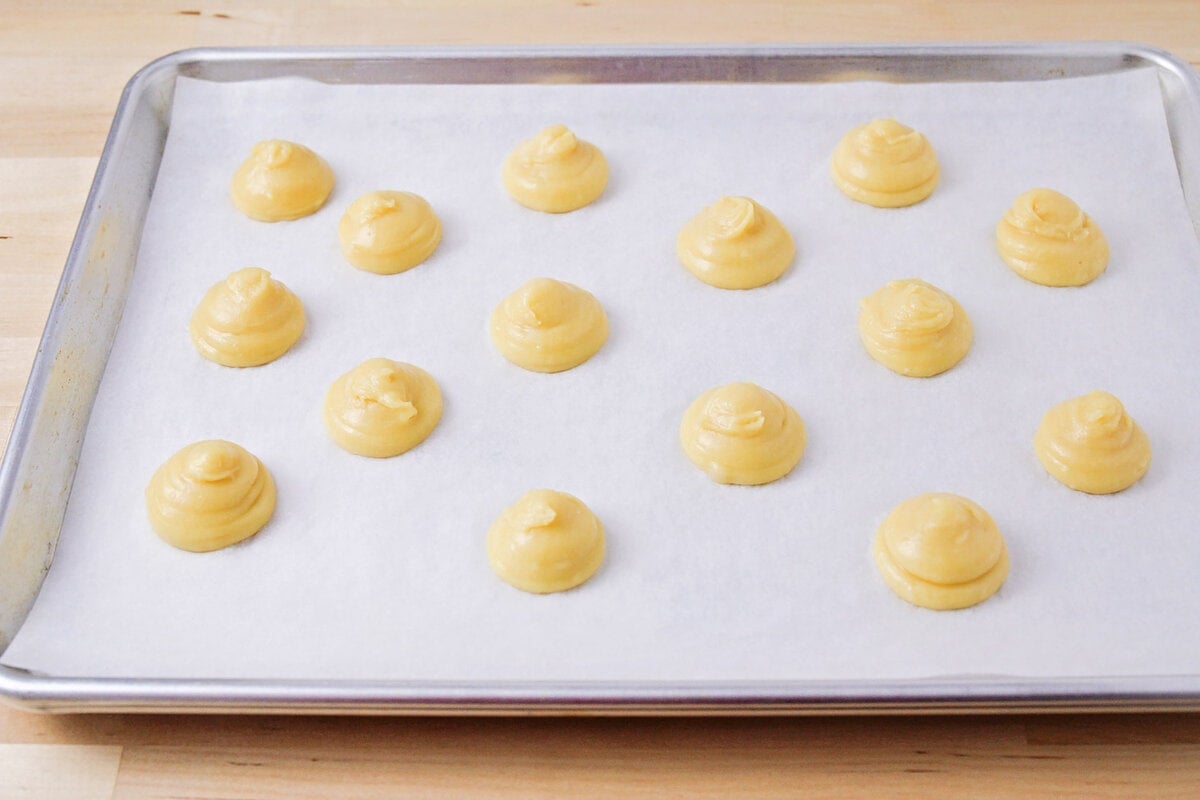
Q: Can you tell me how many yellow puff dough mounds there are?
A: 15